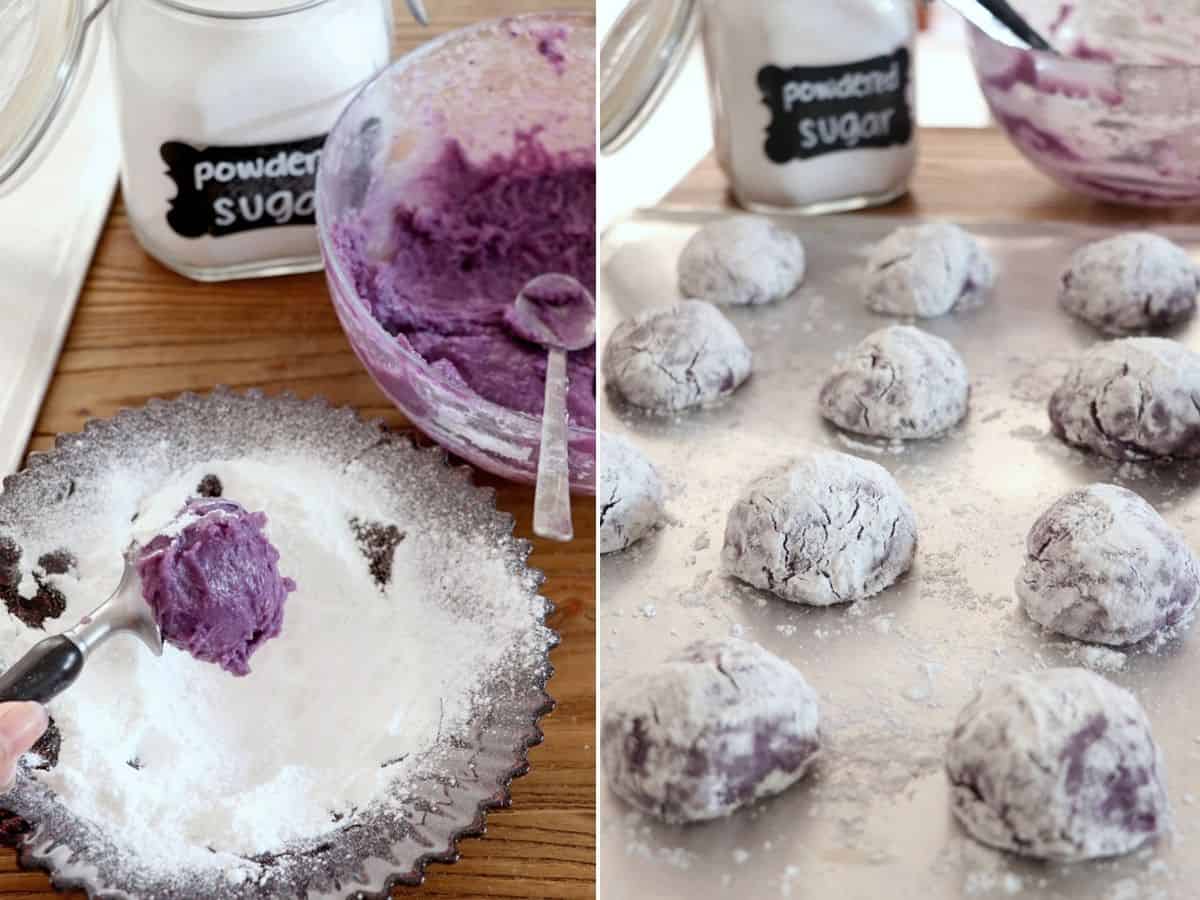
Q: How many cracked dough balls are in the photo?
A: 11